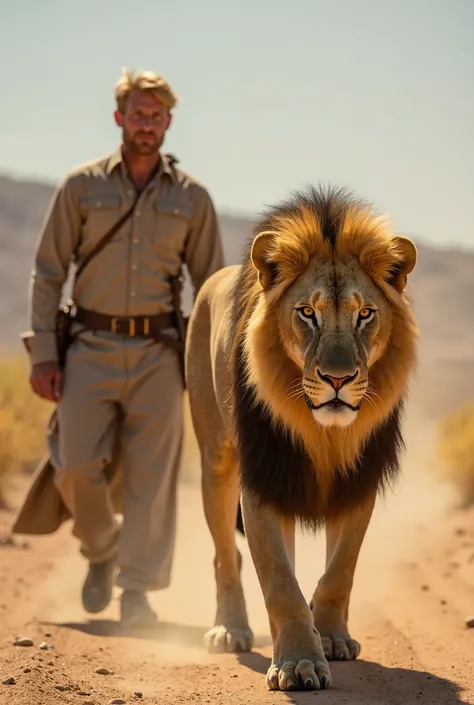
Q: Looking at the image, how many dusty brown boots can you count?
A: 2